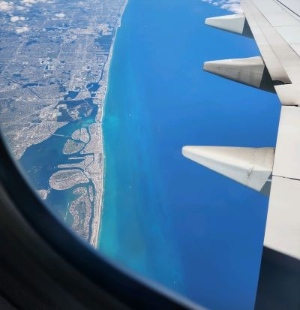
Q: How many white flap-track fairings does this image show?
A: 3